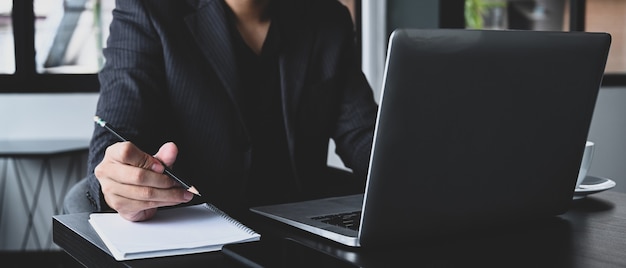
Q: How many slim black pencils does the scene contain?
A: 1